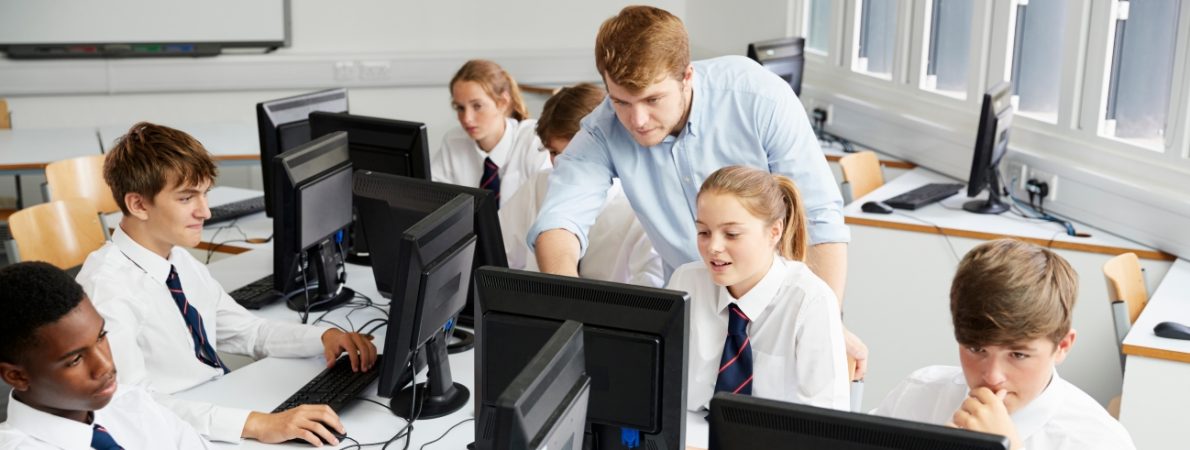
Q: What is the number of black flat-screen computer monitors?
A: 10